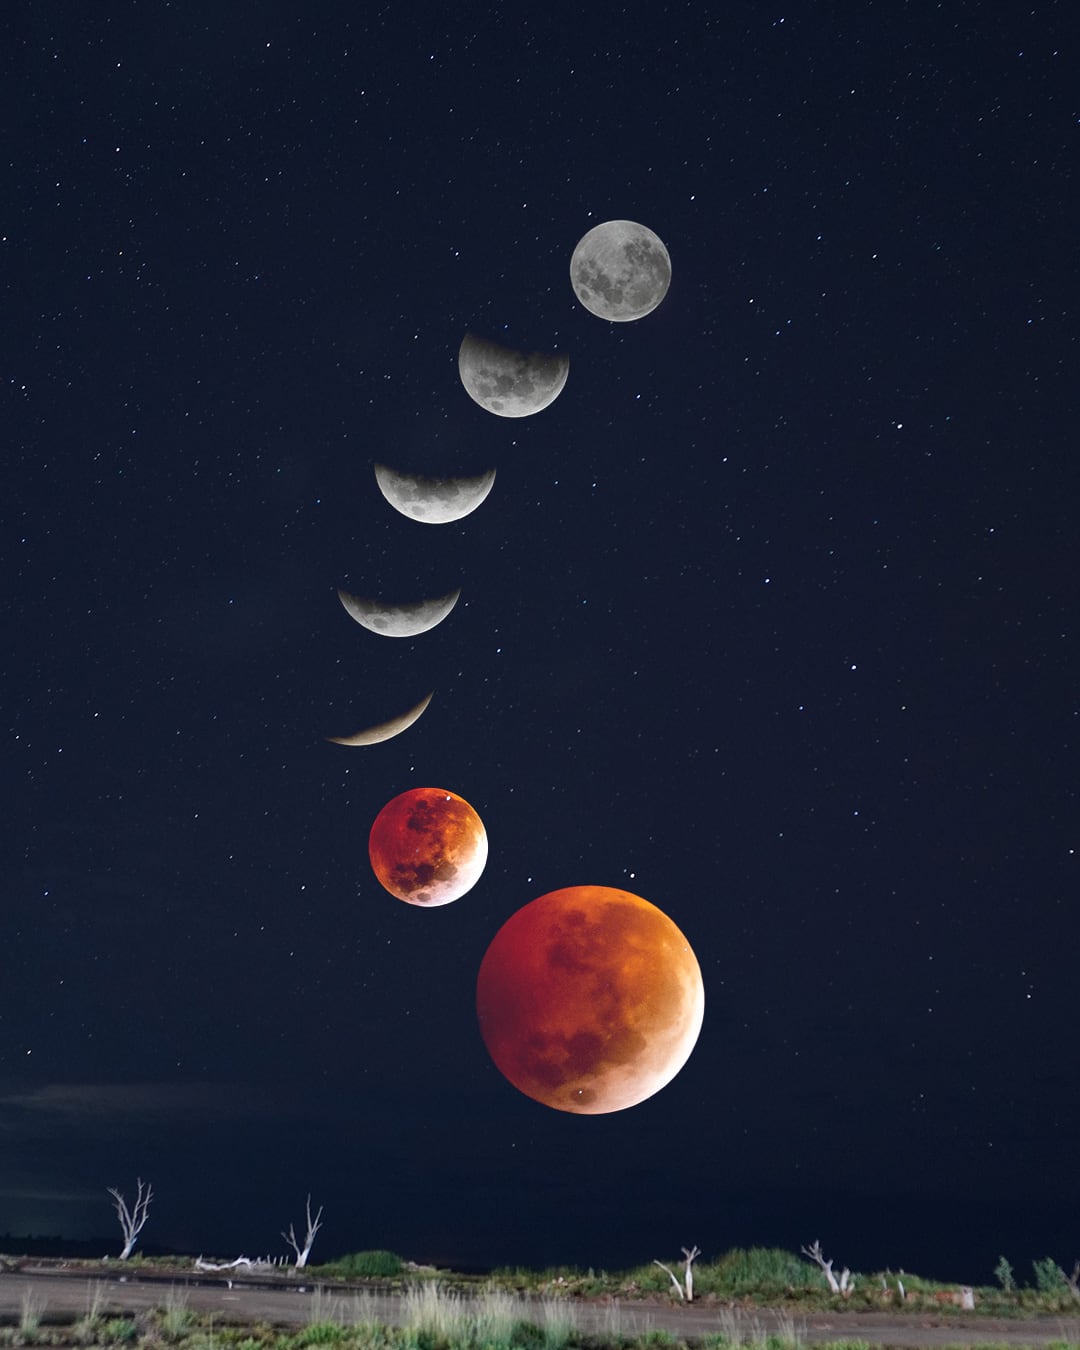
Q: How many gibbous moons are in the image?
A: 1